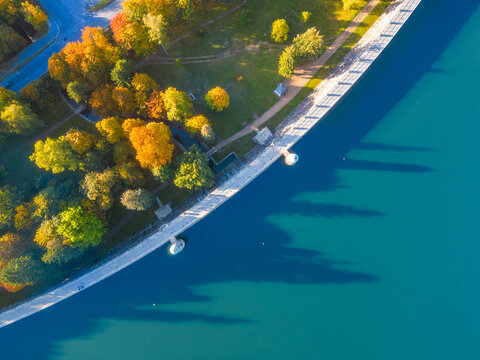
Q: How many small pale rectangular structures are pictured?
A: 3